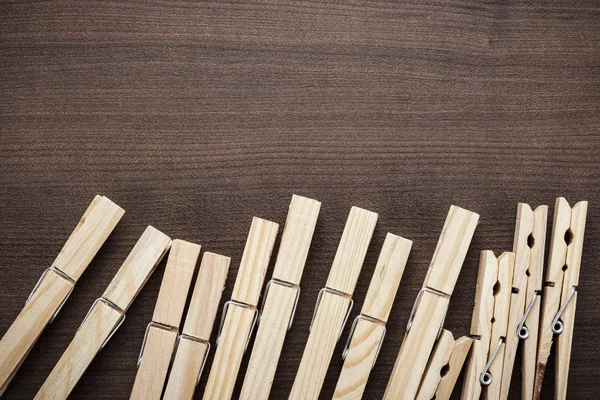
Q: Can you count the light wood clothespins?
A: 13